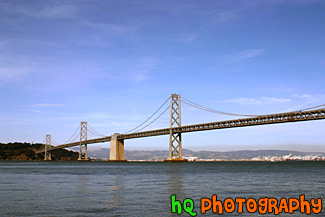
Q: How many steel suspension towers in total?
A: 3